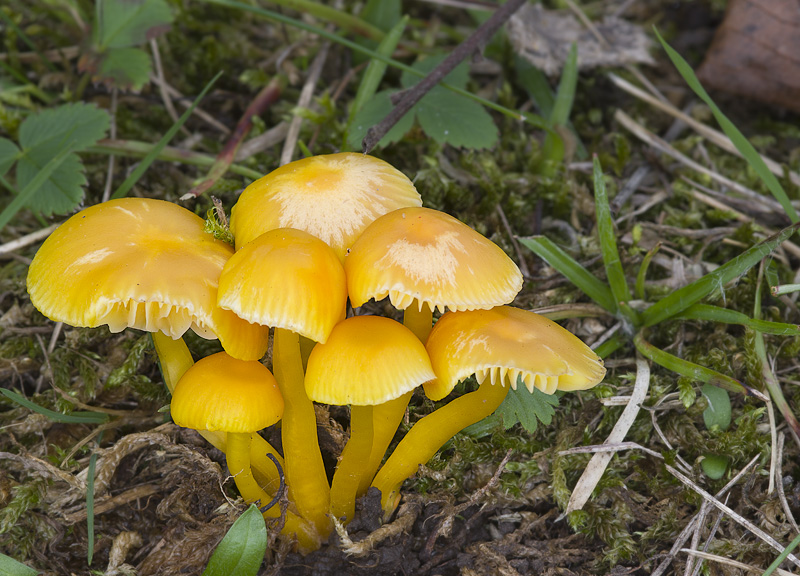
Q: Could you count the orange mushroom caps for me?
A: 7